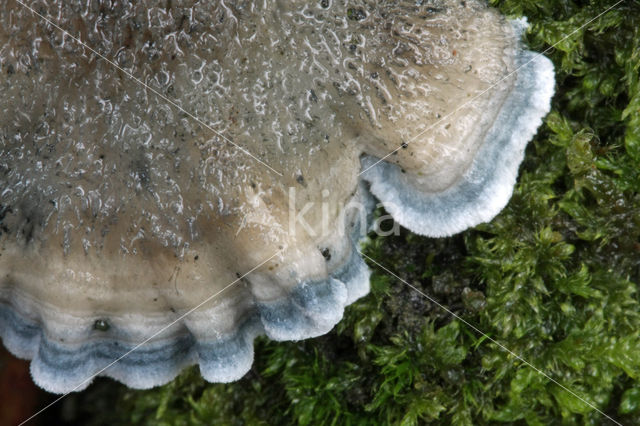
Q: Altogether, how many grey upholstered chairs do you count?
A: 0